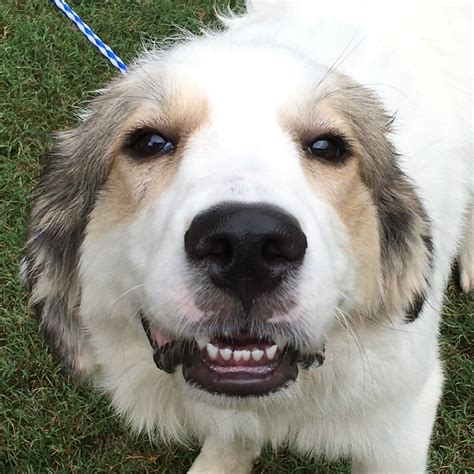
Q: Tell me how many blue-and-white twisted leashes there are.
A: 1